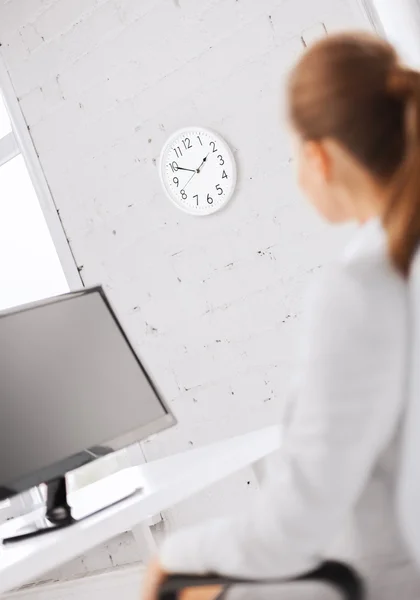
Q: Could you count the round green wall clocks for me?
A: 0